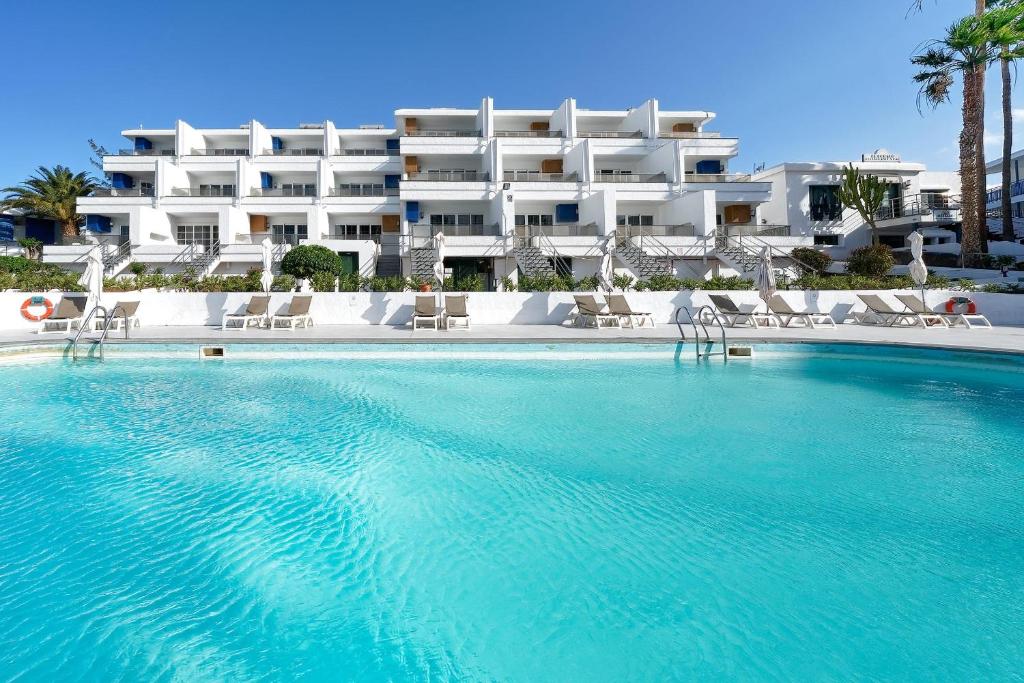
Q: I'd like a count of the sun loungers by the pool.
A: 12